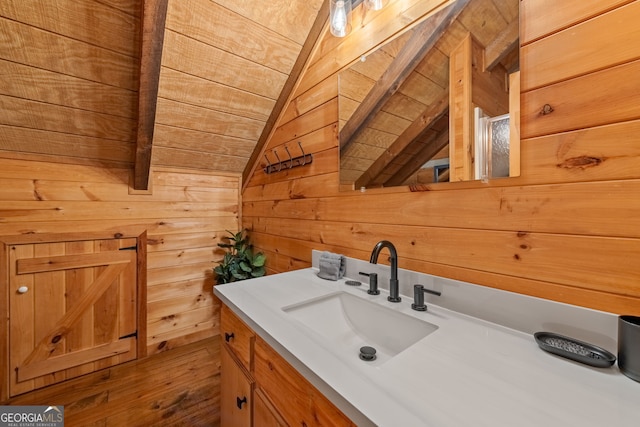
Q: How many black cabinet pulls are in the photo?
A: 2